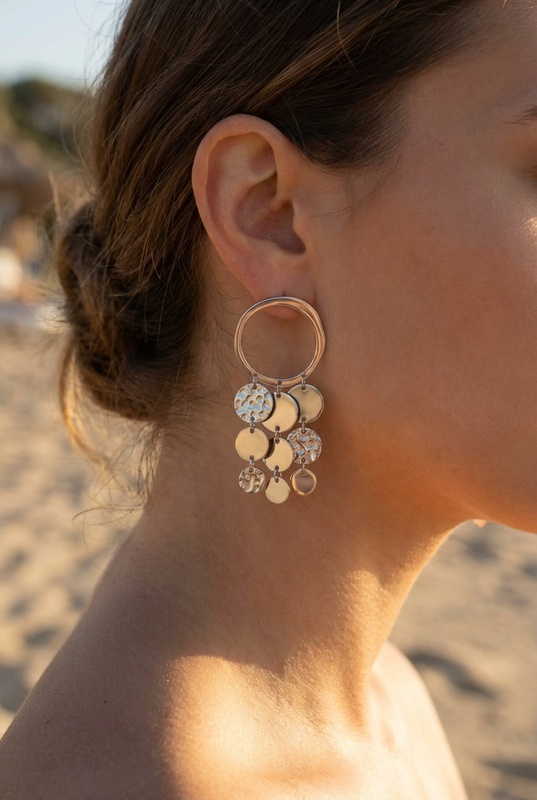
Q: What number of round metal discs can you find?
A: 9